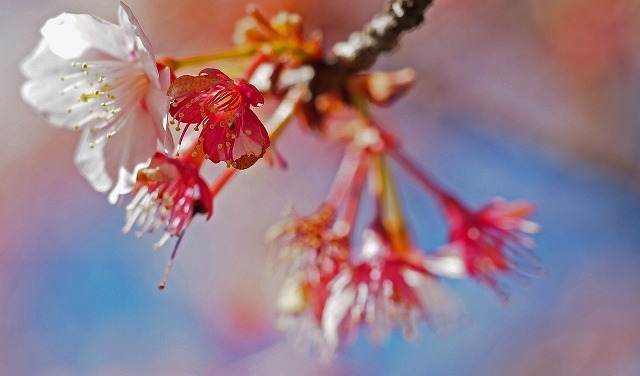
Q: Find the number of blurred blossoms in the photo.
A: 3